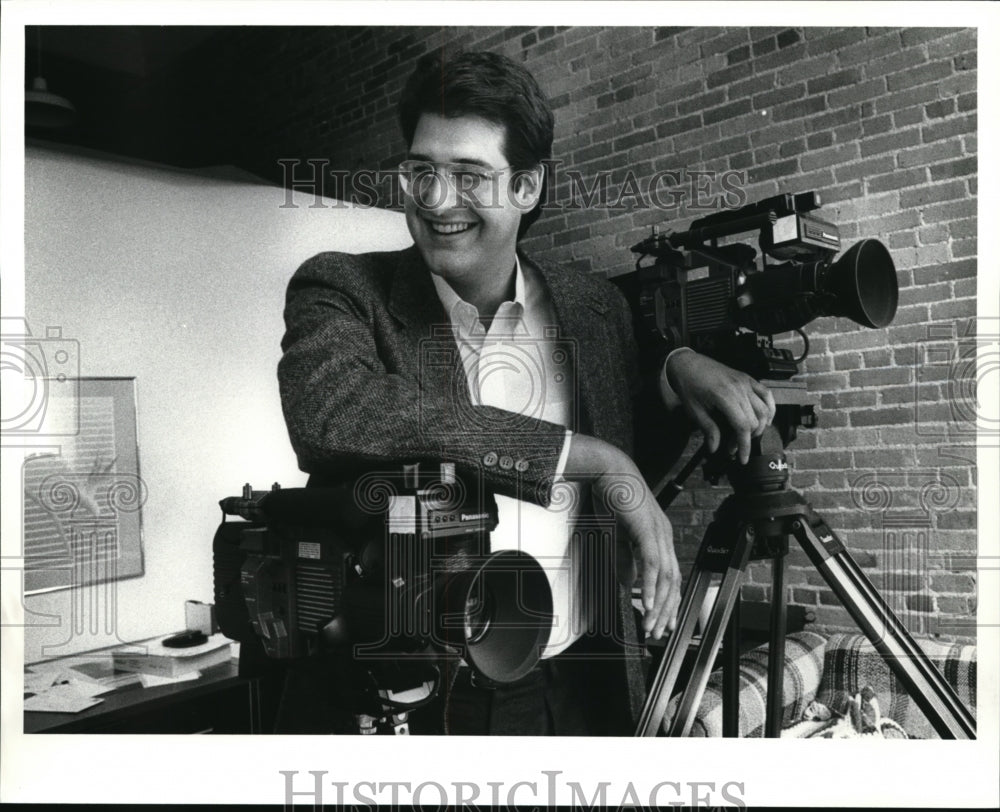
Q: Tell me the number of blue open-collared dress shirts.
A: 0